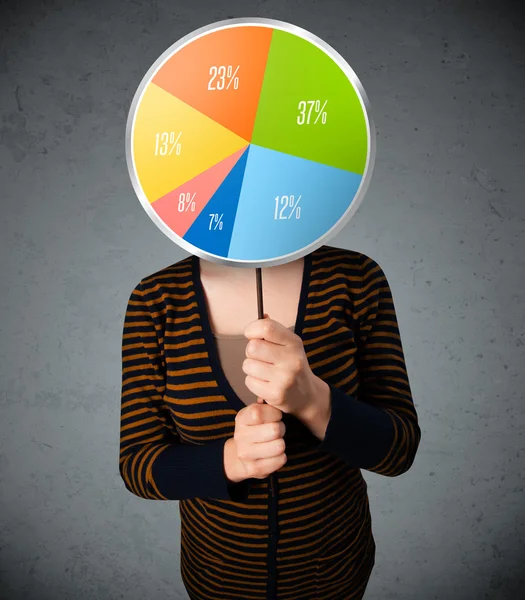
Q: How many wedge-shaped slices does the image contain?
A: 6